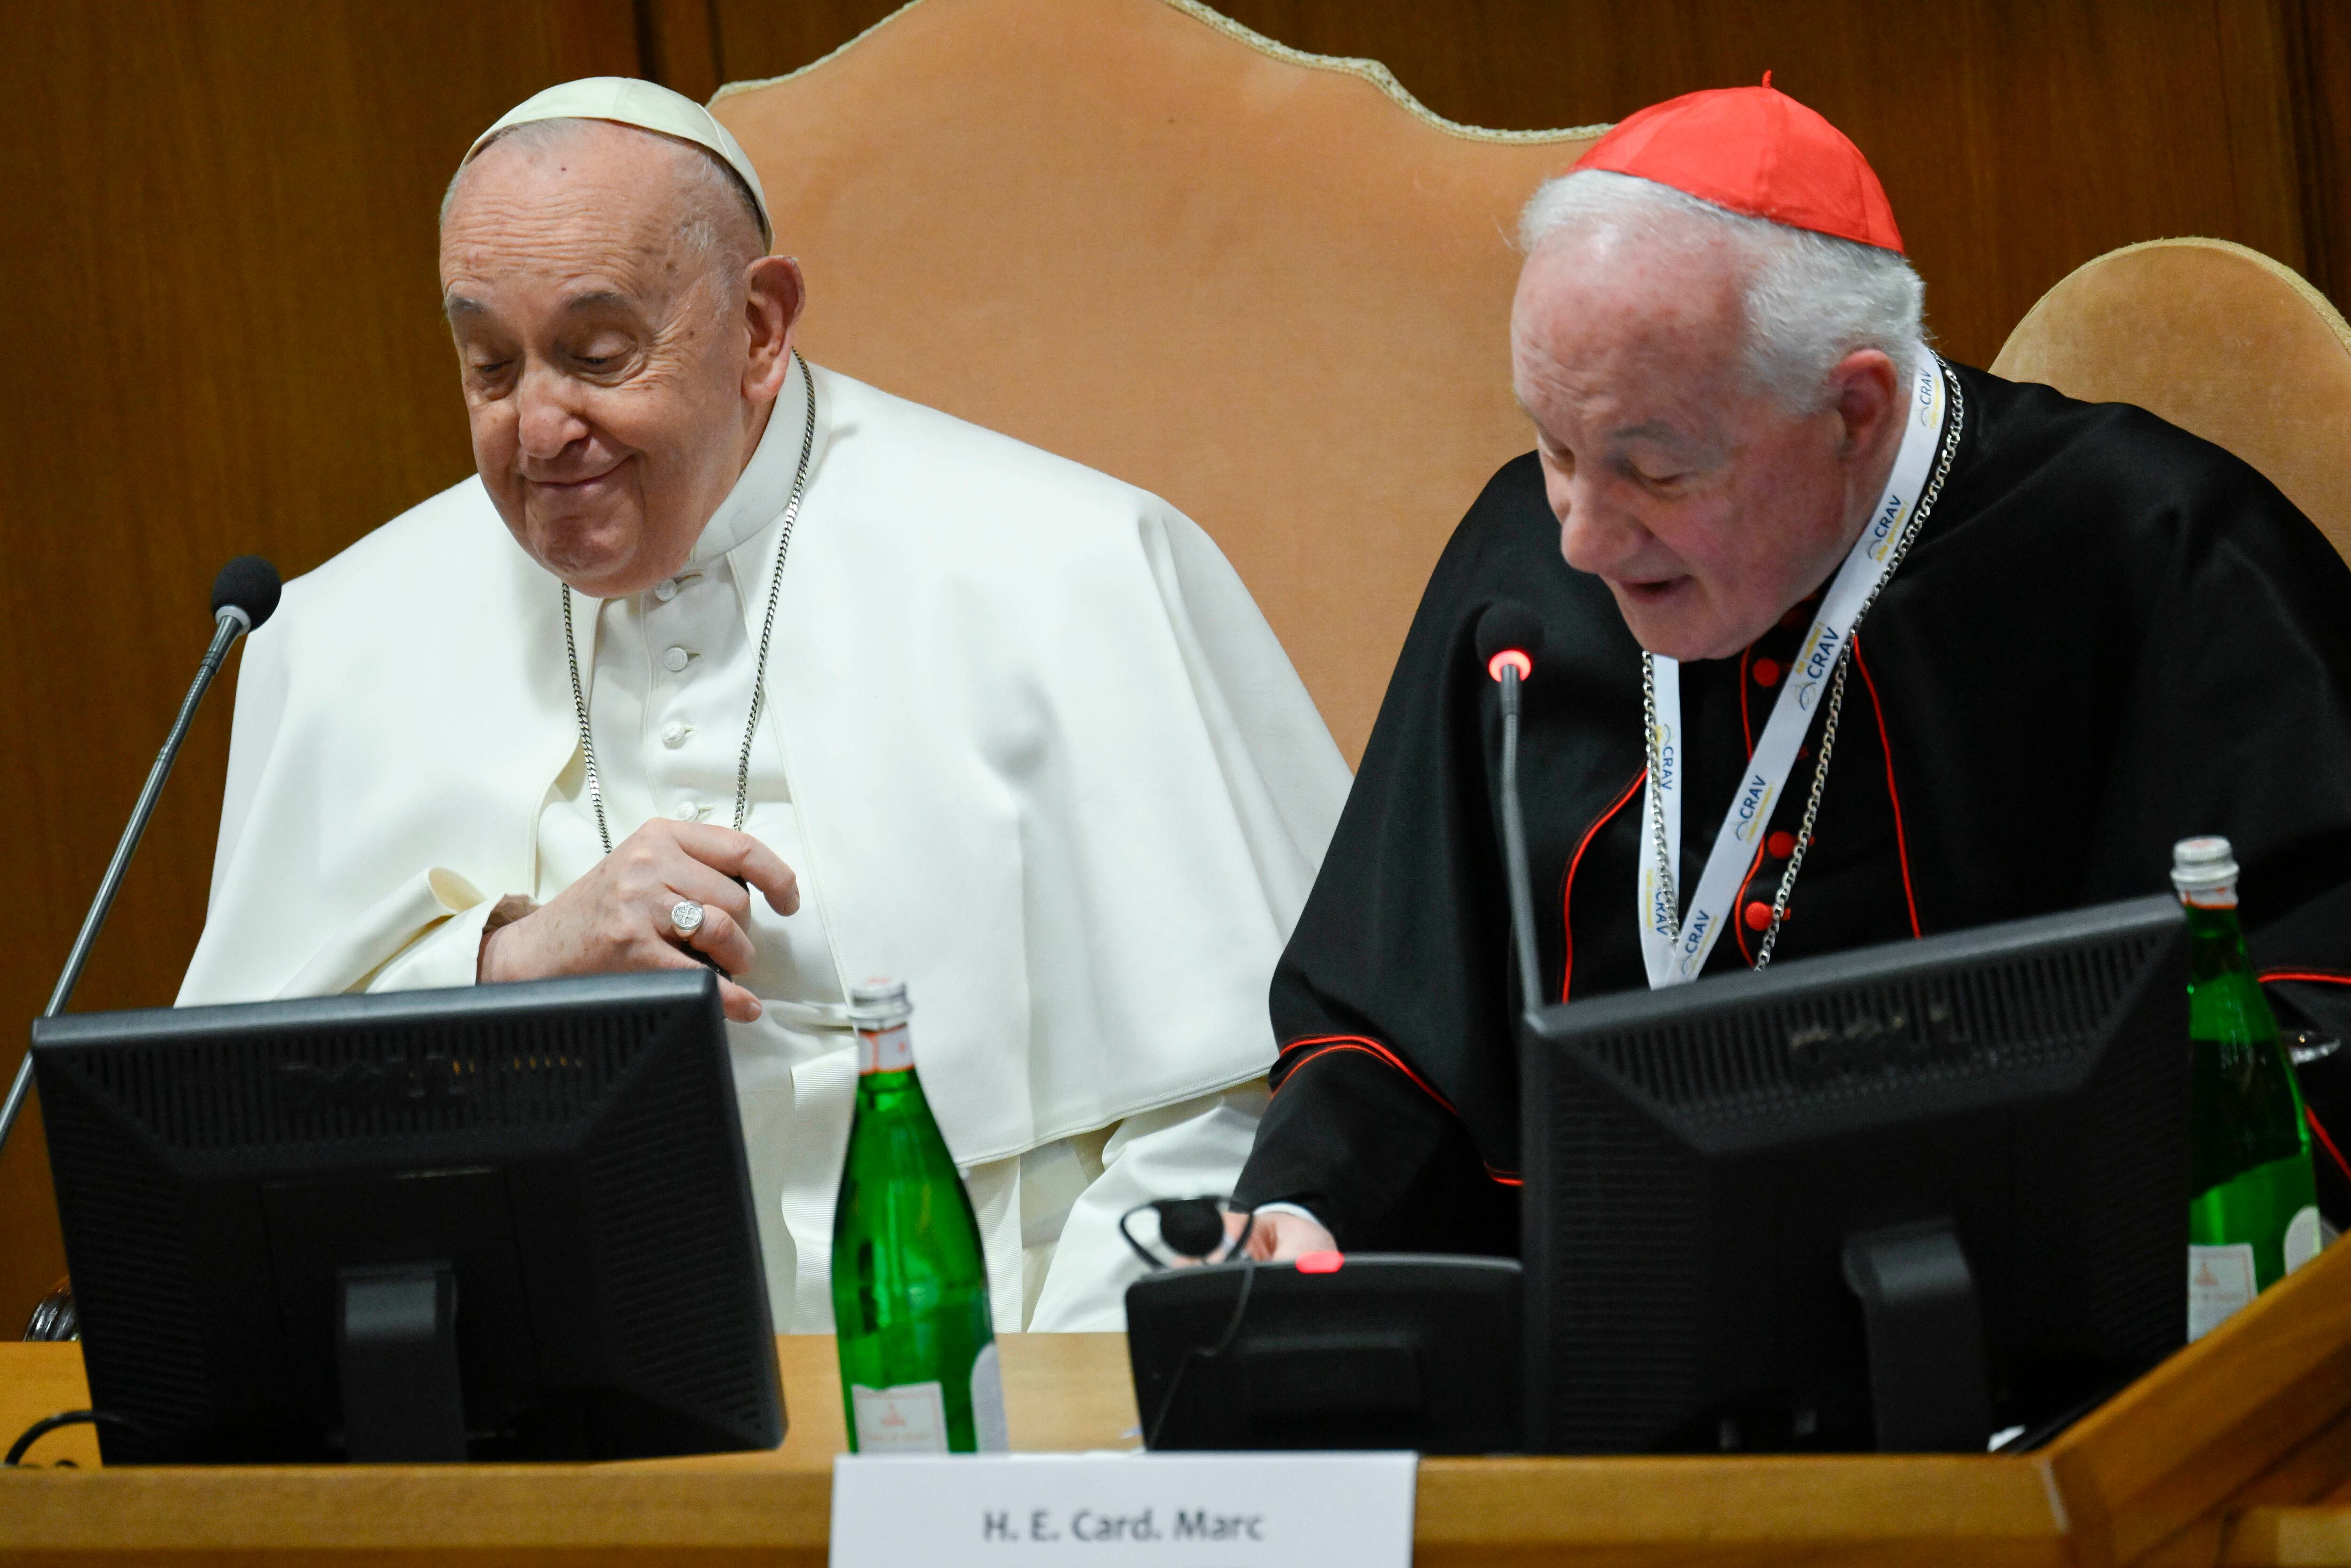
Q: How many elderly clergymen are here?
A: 2